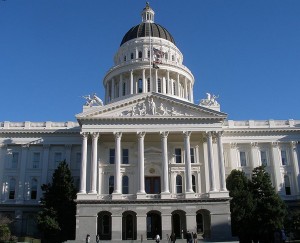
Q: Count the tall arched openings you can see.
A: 5